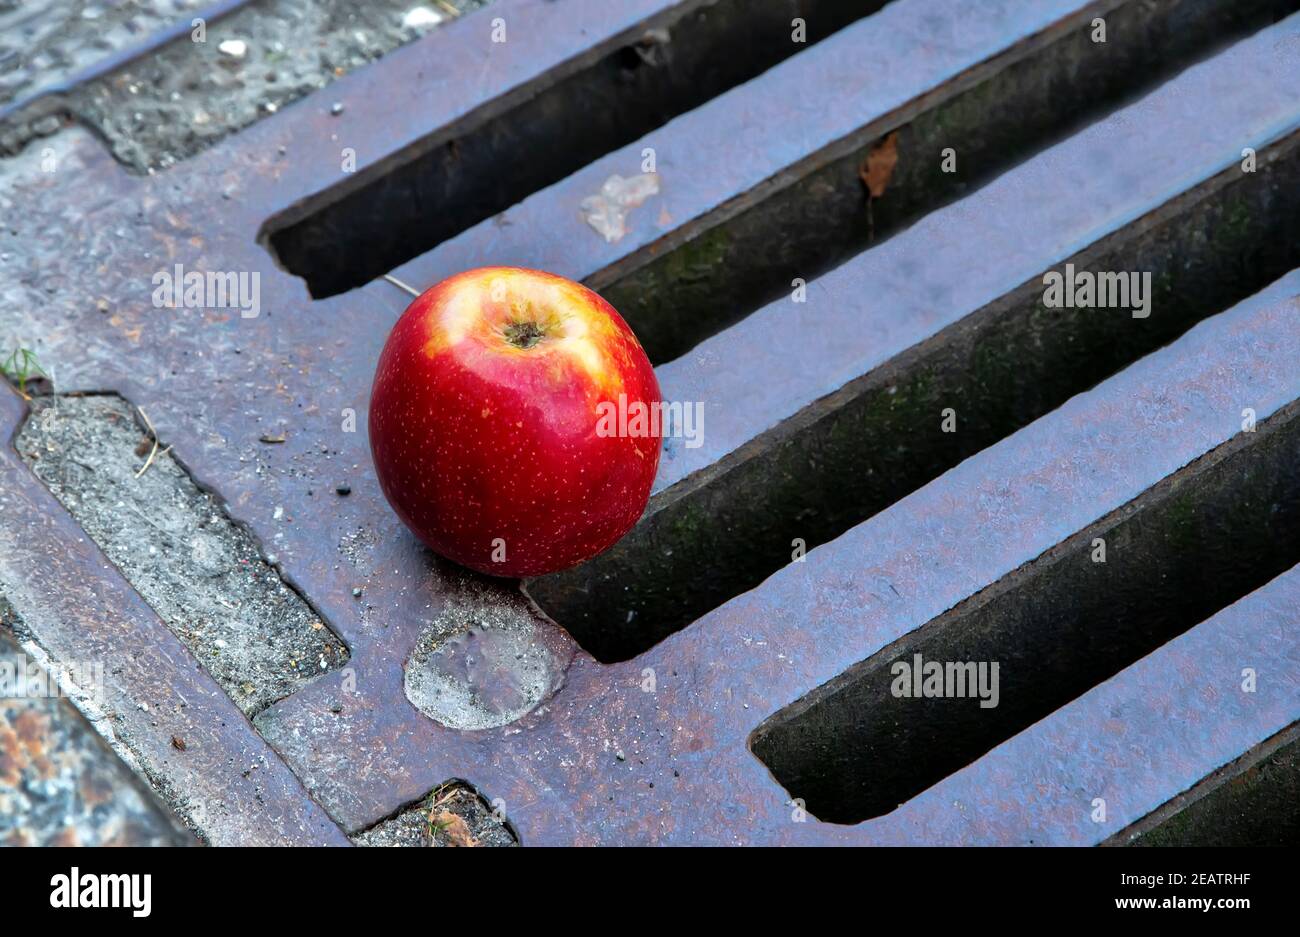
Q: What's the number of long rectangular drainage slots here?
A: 5